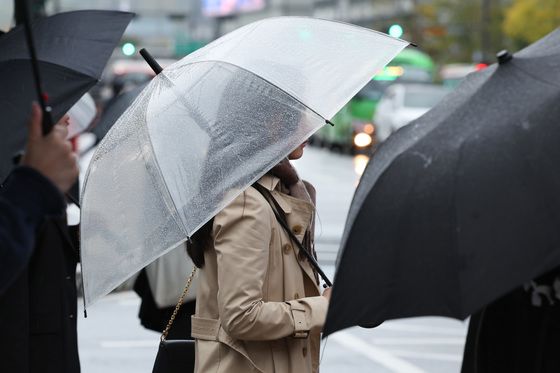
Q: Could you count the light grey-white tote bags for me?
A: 1